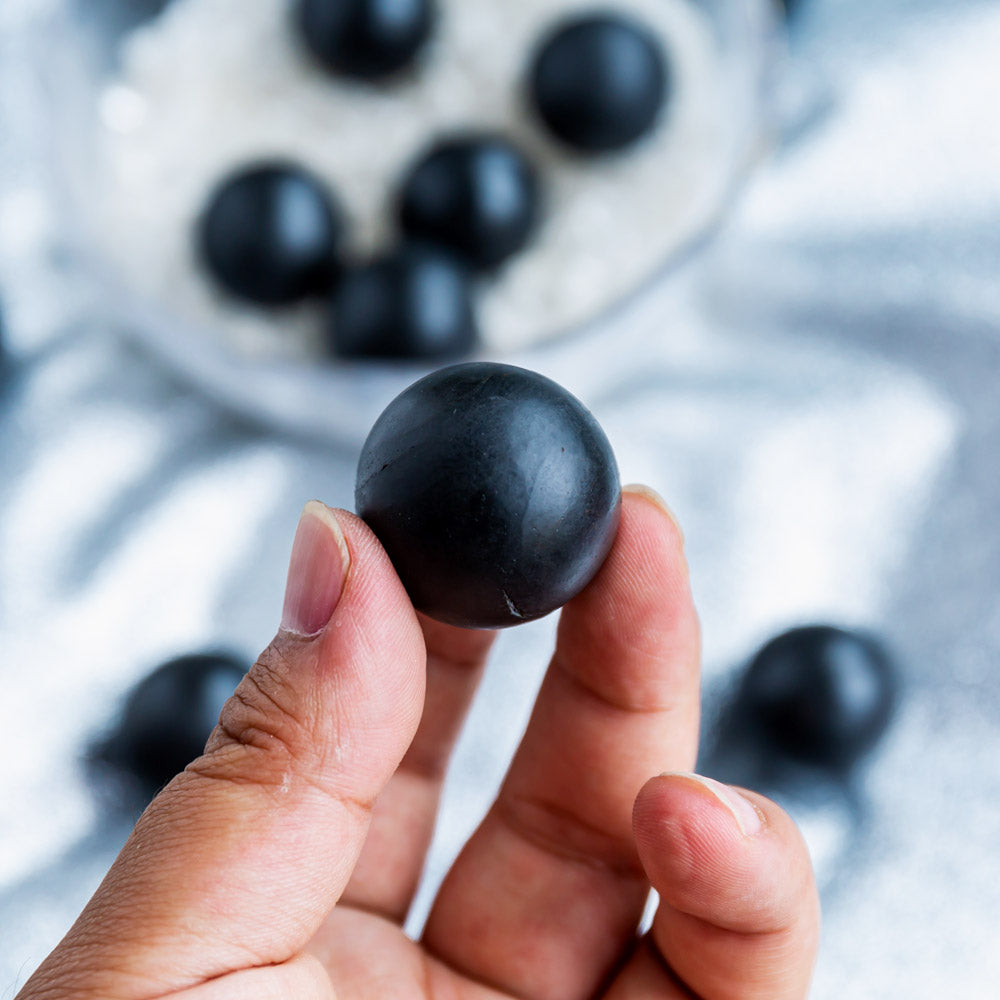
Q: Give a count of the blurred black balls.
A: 7